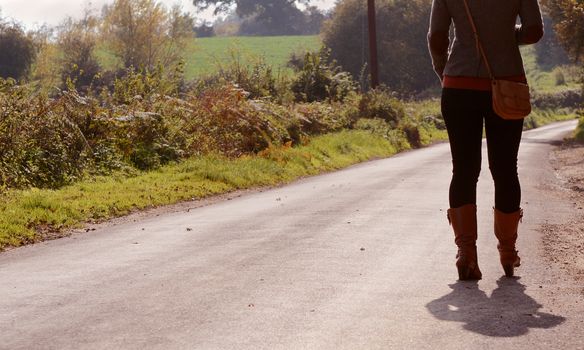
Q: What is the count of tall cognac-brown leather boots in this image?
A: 2